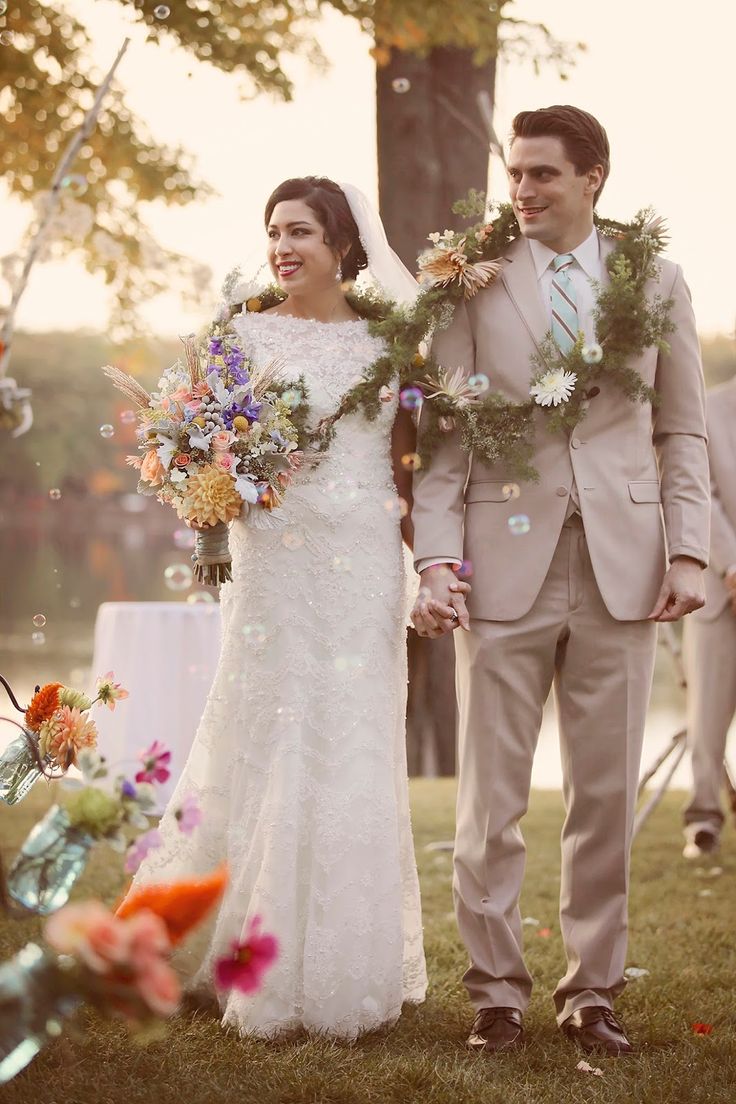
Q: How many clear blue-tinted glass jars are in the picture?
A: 3